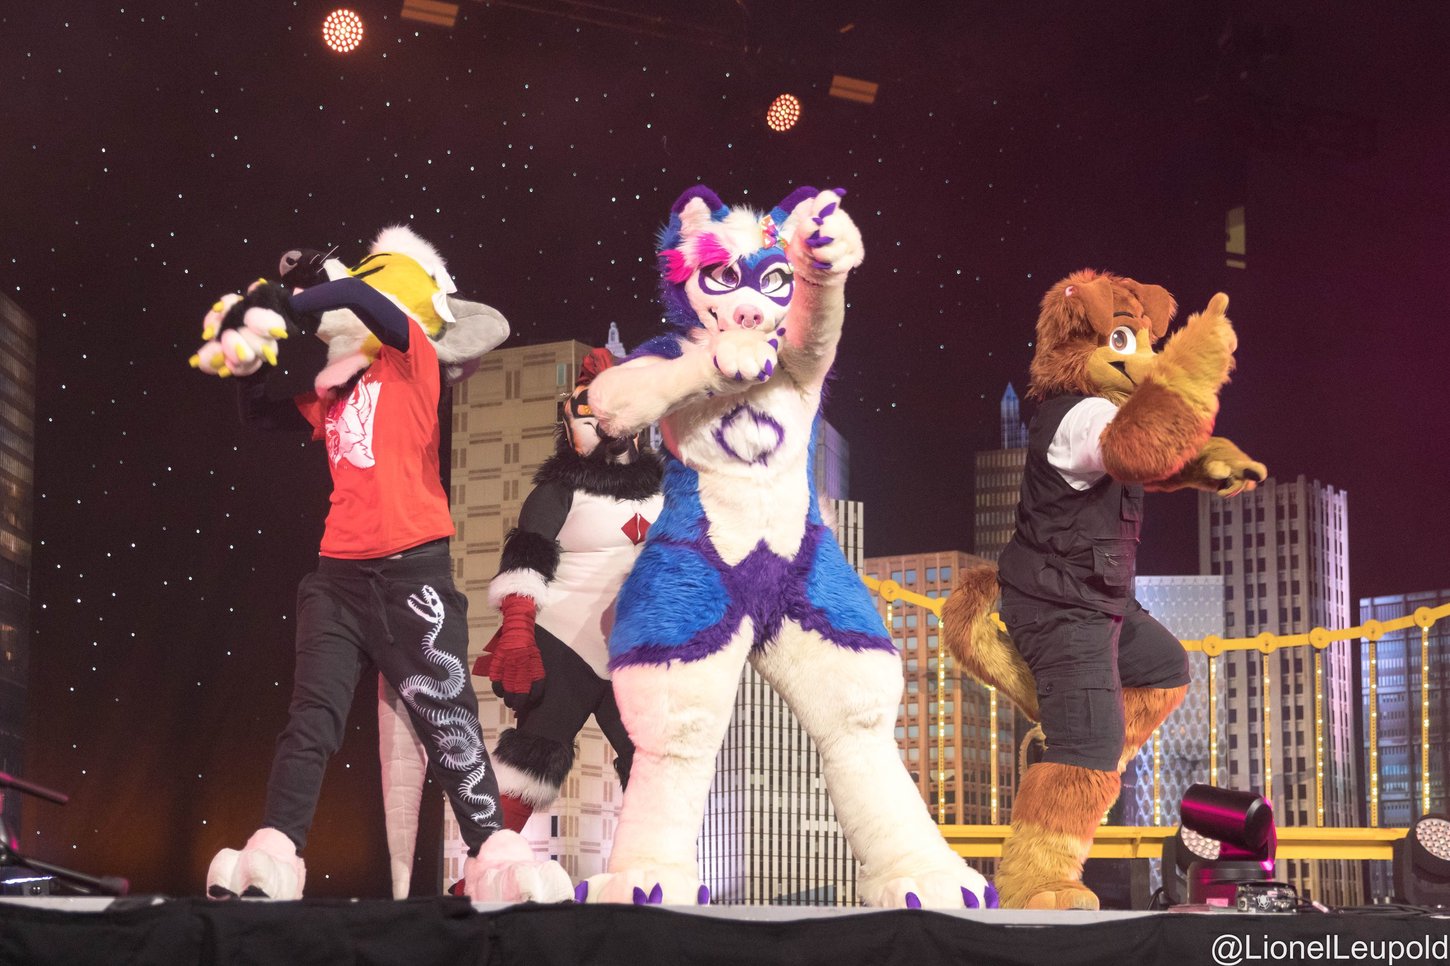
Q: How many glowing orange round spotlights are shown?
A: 2